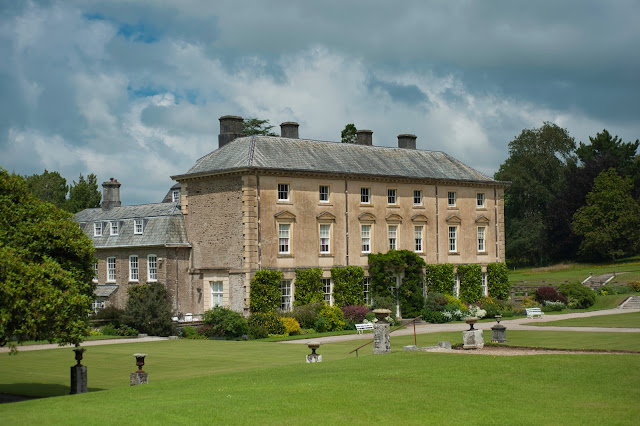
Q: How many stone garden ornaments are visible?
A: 6